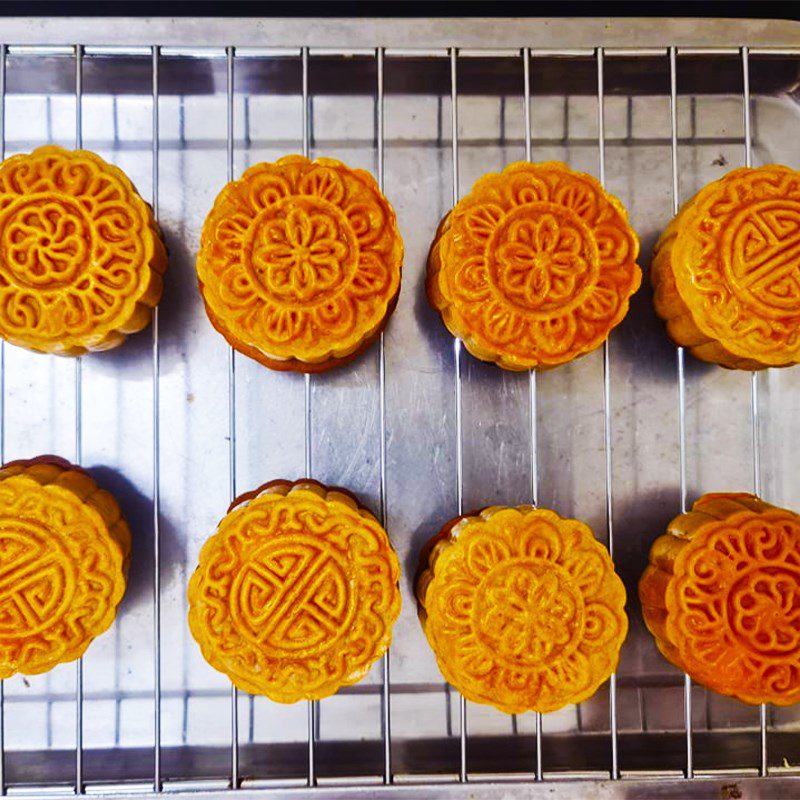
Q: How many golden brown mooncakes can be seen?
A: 8